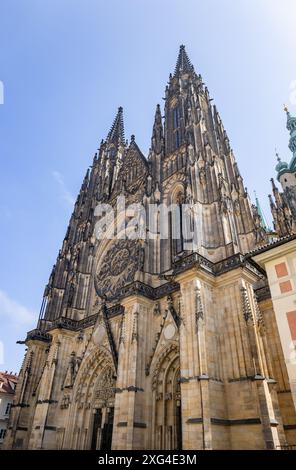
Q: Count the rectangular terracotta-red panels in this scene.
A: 3